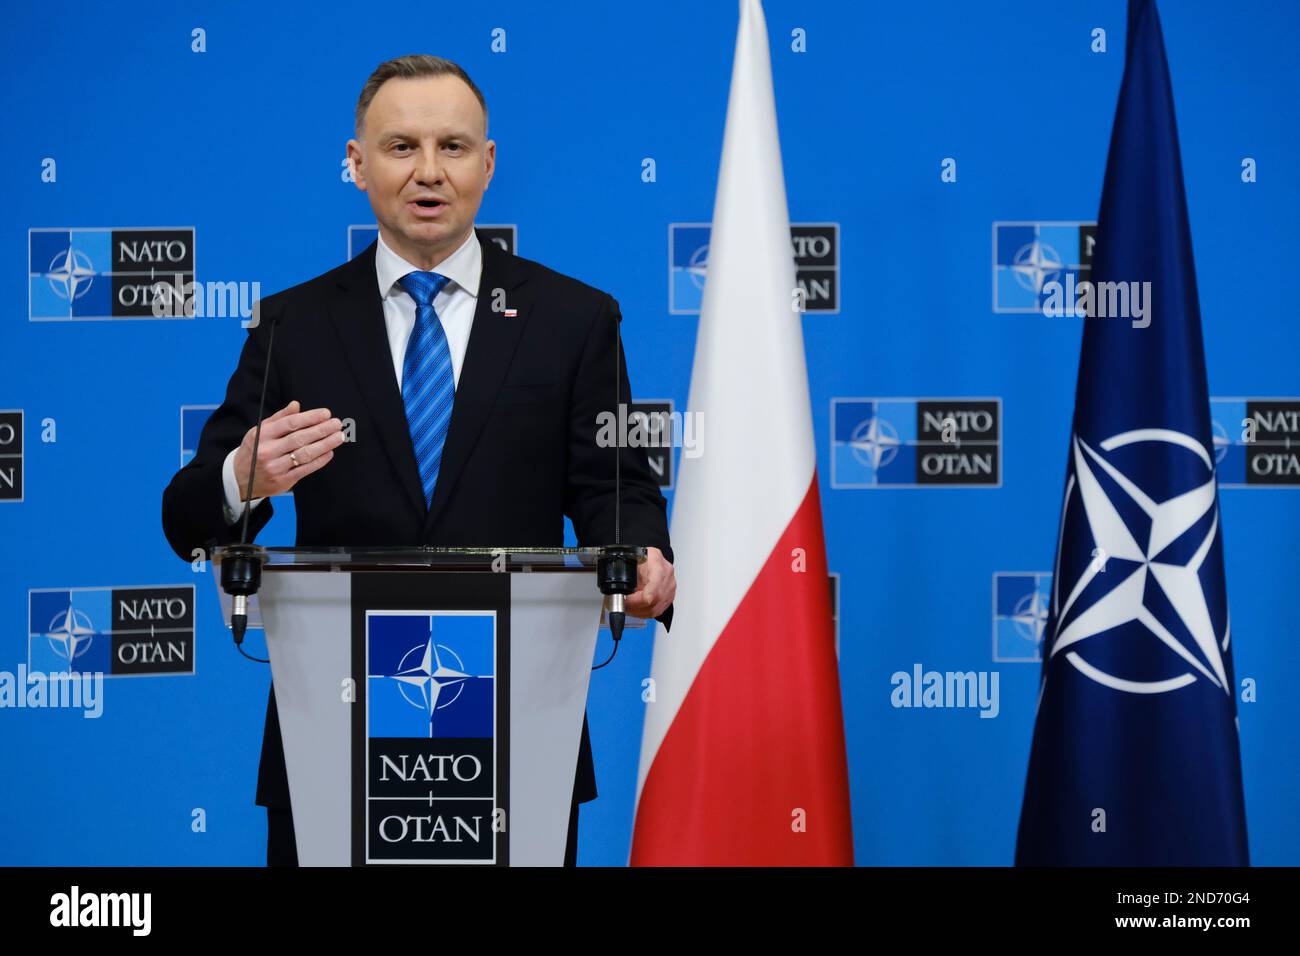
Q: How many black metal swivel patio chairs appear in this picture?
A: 0